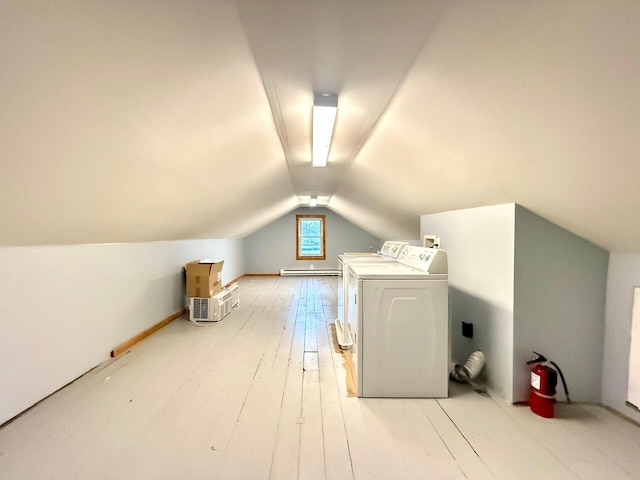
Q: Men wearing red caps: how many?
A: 0